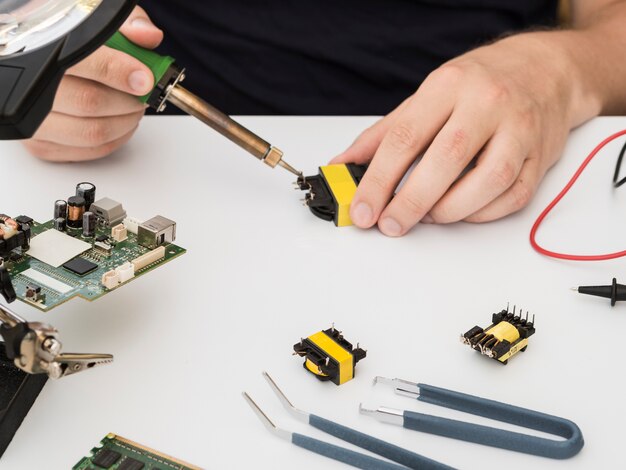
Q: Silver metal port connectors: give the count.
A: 1